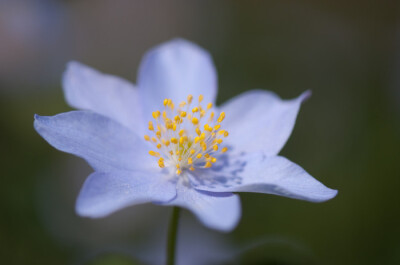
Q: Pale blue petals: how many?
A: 7